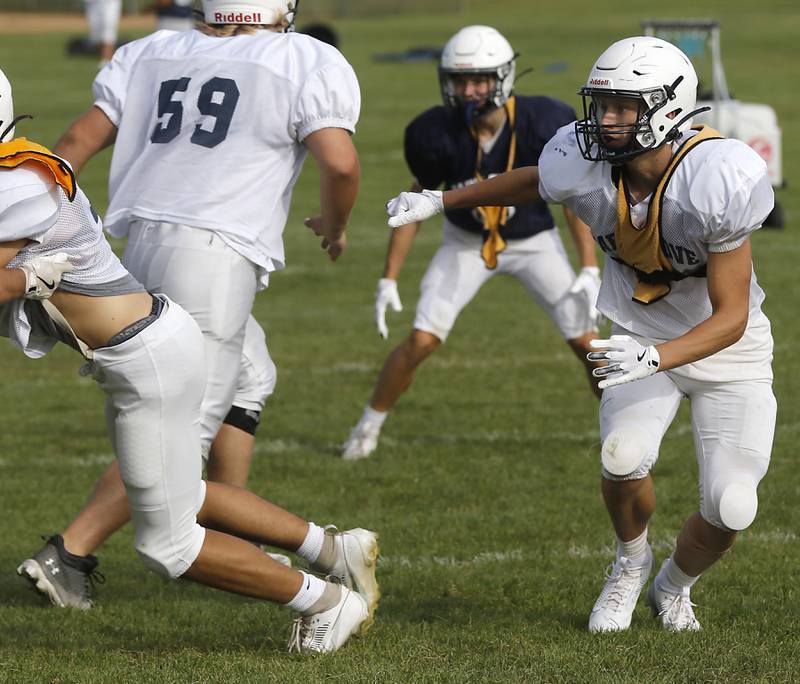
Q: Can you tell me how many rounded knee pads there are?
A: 2